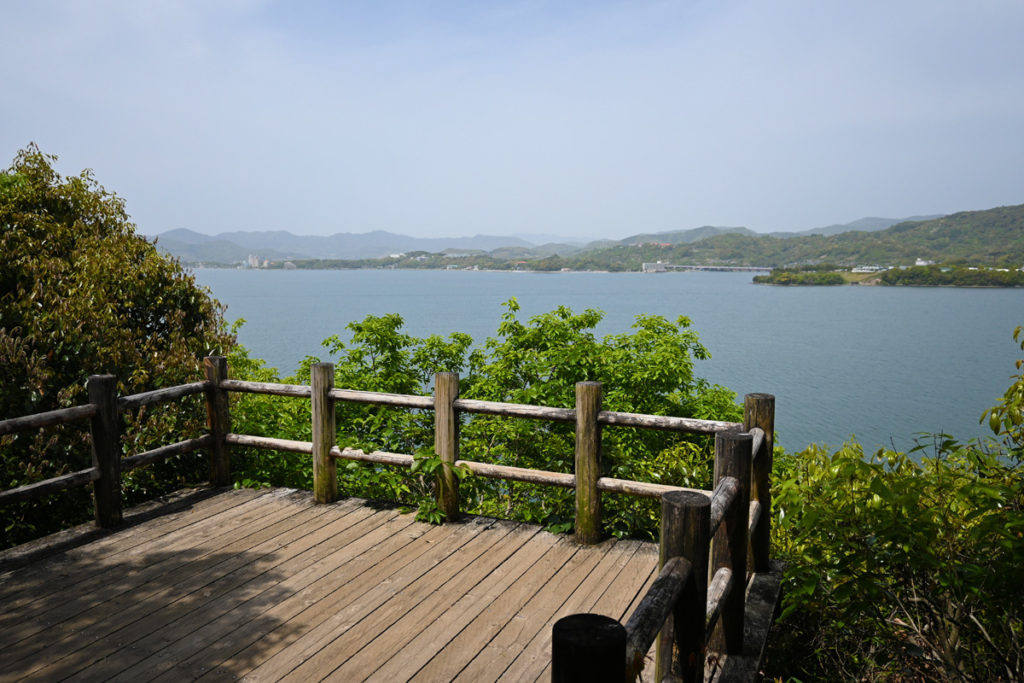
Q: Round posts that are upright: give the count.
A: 9